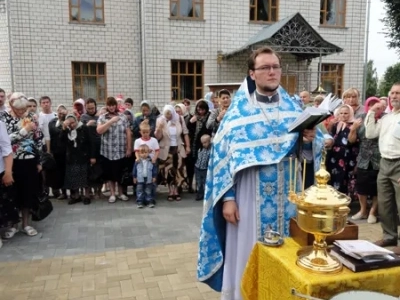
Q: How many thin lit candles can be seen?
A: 3